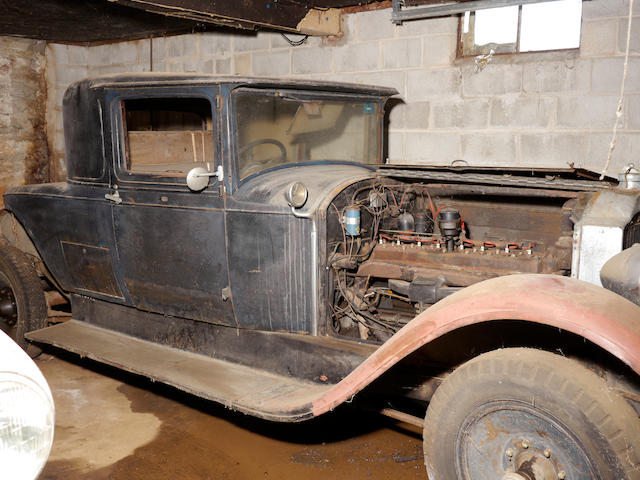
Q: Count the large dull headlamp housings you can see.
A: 1